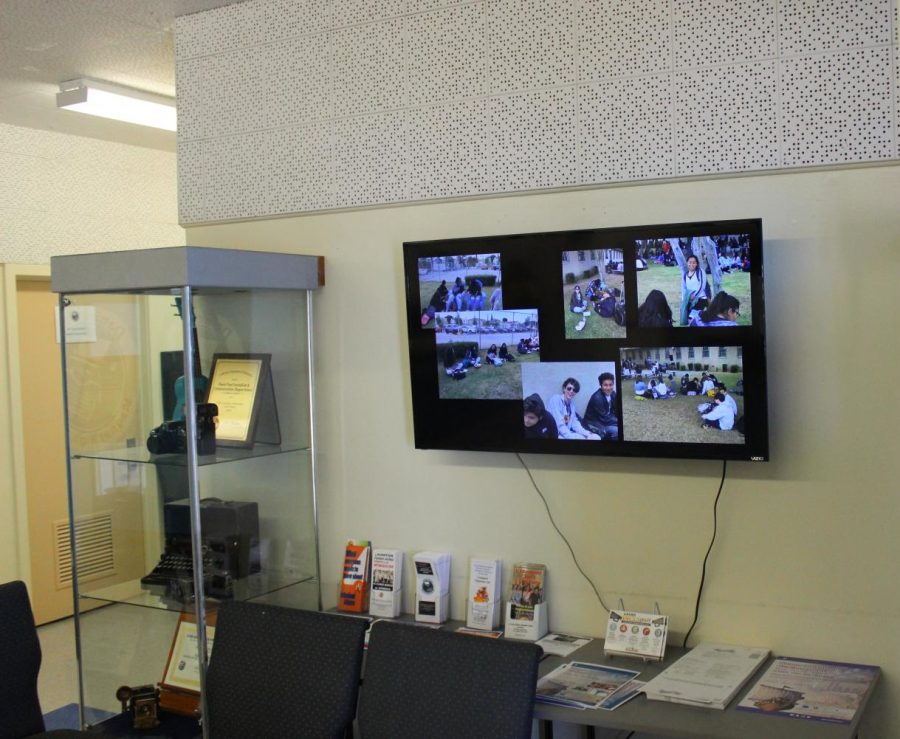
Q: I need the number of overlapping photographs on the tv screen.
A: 3